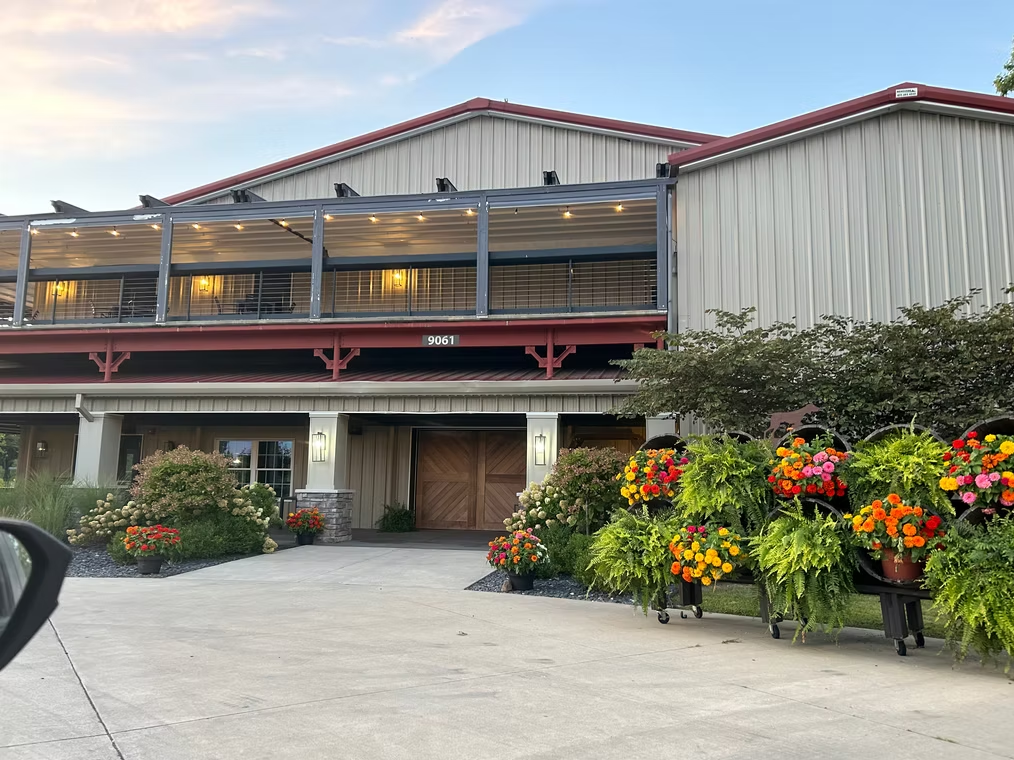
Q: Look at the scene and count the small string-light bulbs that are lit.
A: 13